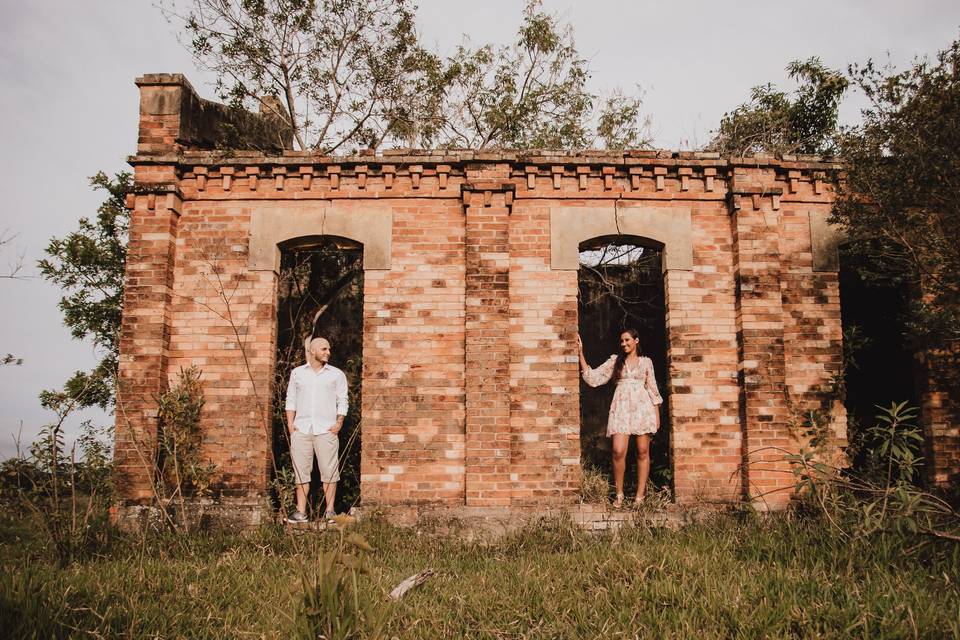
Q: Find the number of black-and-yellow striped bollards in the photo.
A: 0